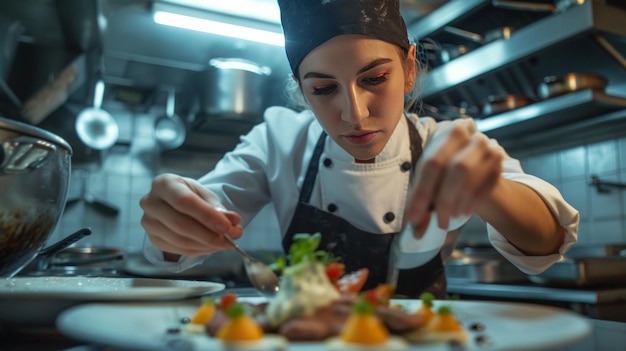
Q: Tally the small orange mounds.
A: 5